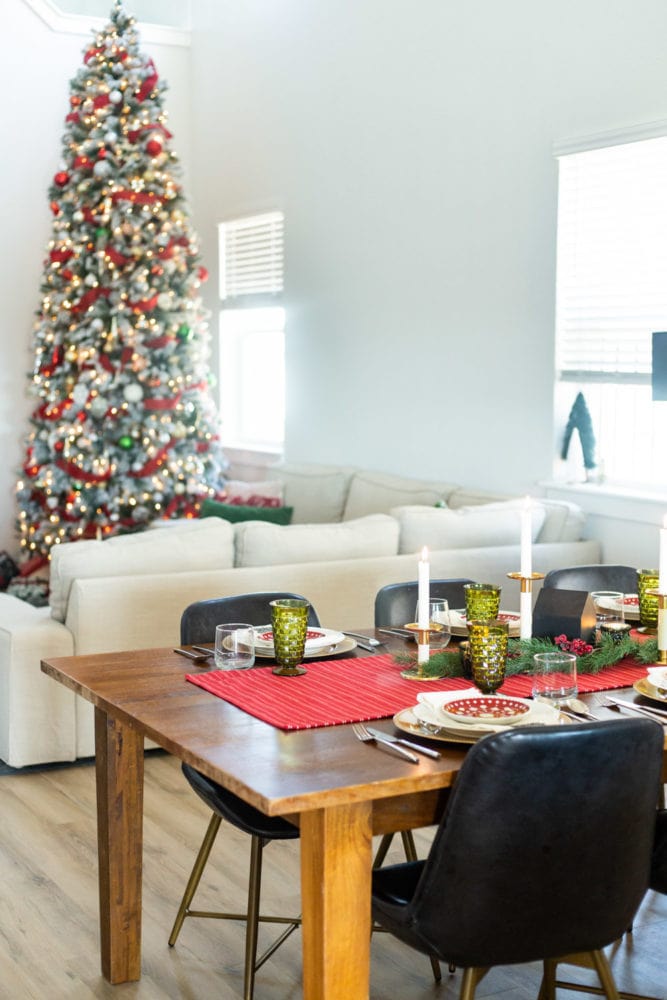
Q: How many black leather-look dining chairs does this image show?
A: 5